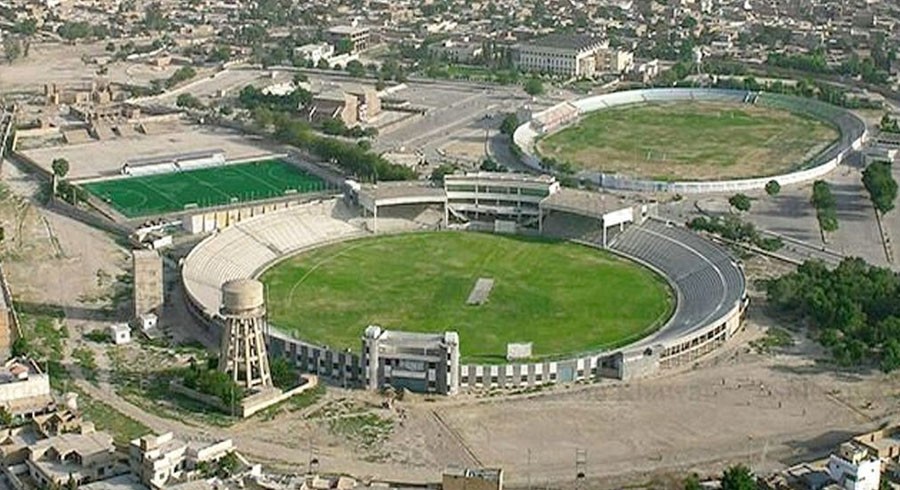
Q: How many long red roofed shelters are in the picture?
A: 1